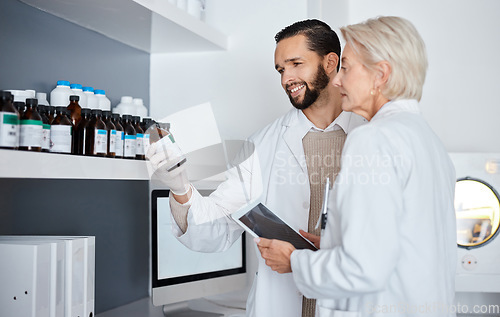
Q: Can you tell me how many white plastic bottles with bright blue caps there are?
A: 4